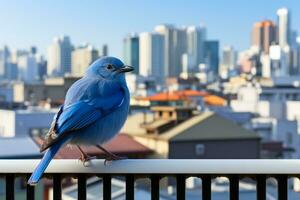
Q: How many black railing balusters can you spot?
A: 12